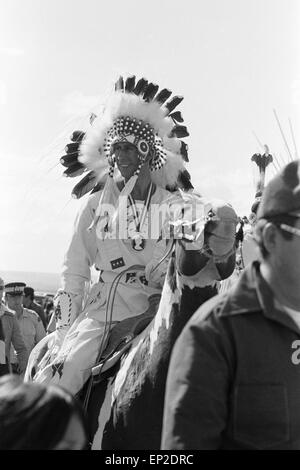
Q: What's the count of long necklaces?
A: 1